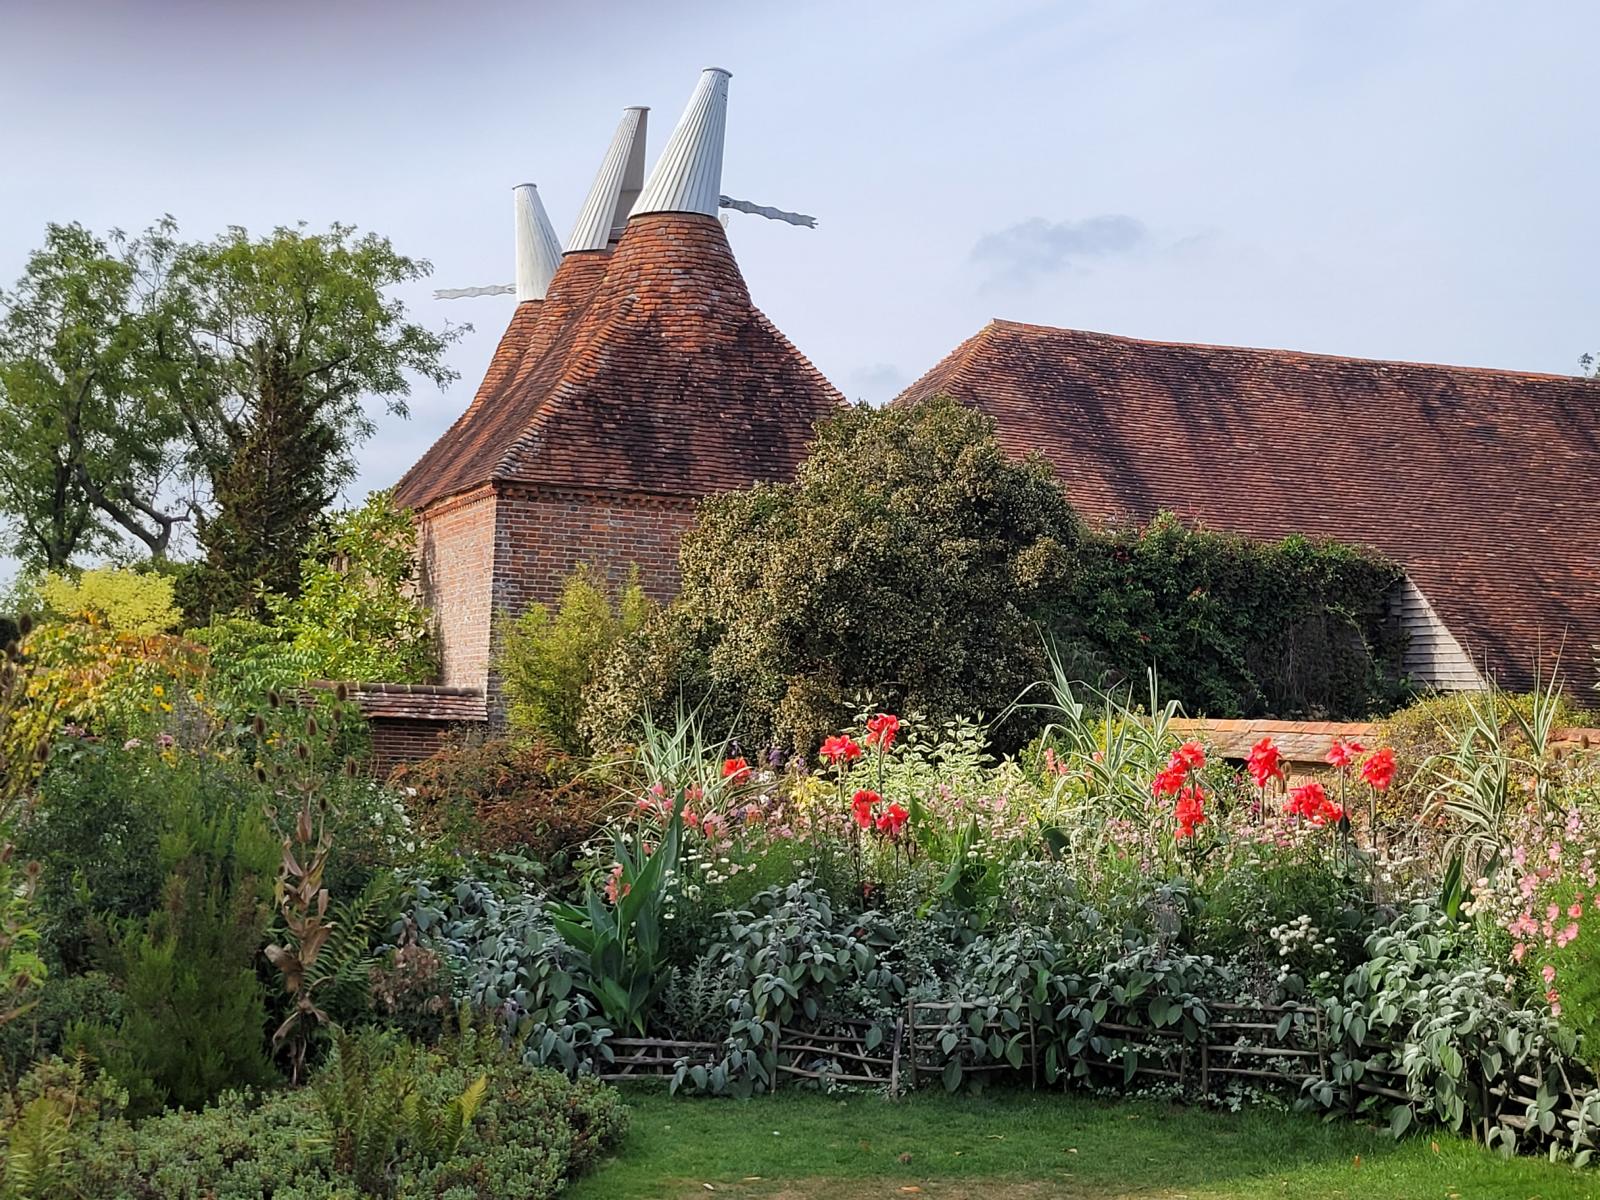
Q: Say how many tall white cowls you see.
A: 3